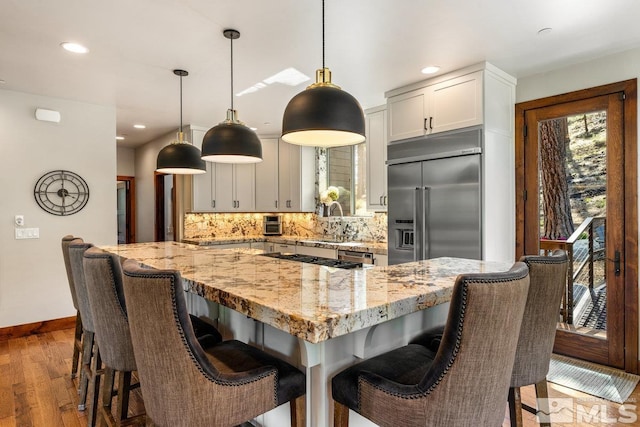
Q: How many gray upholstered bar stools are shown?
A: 6